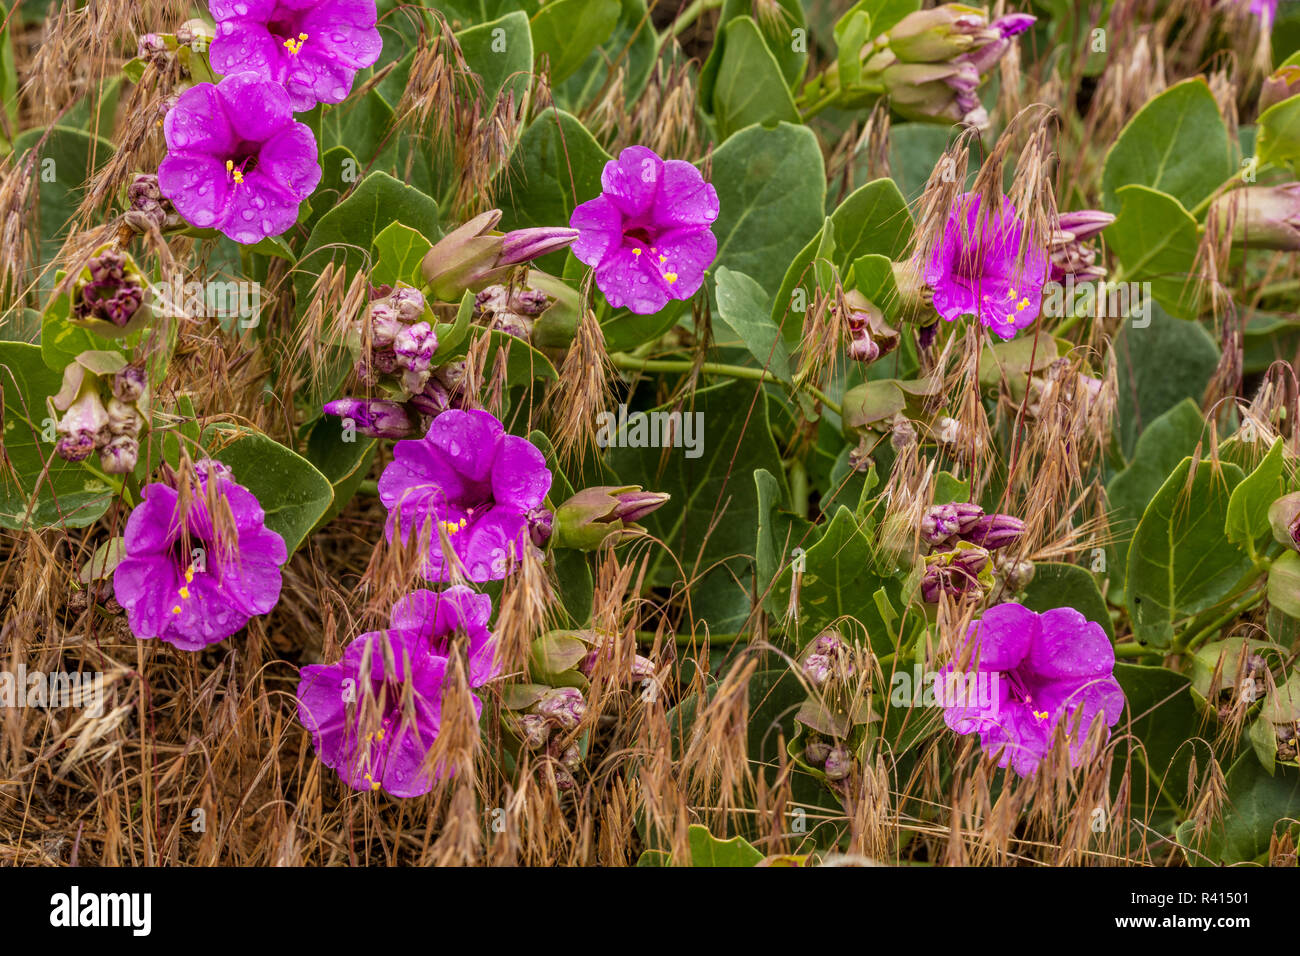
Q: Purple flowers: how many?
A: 9